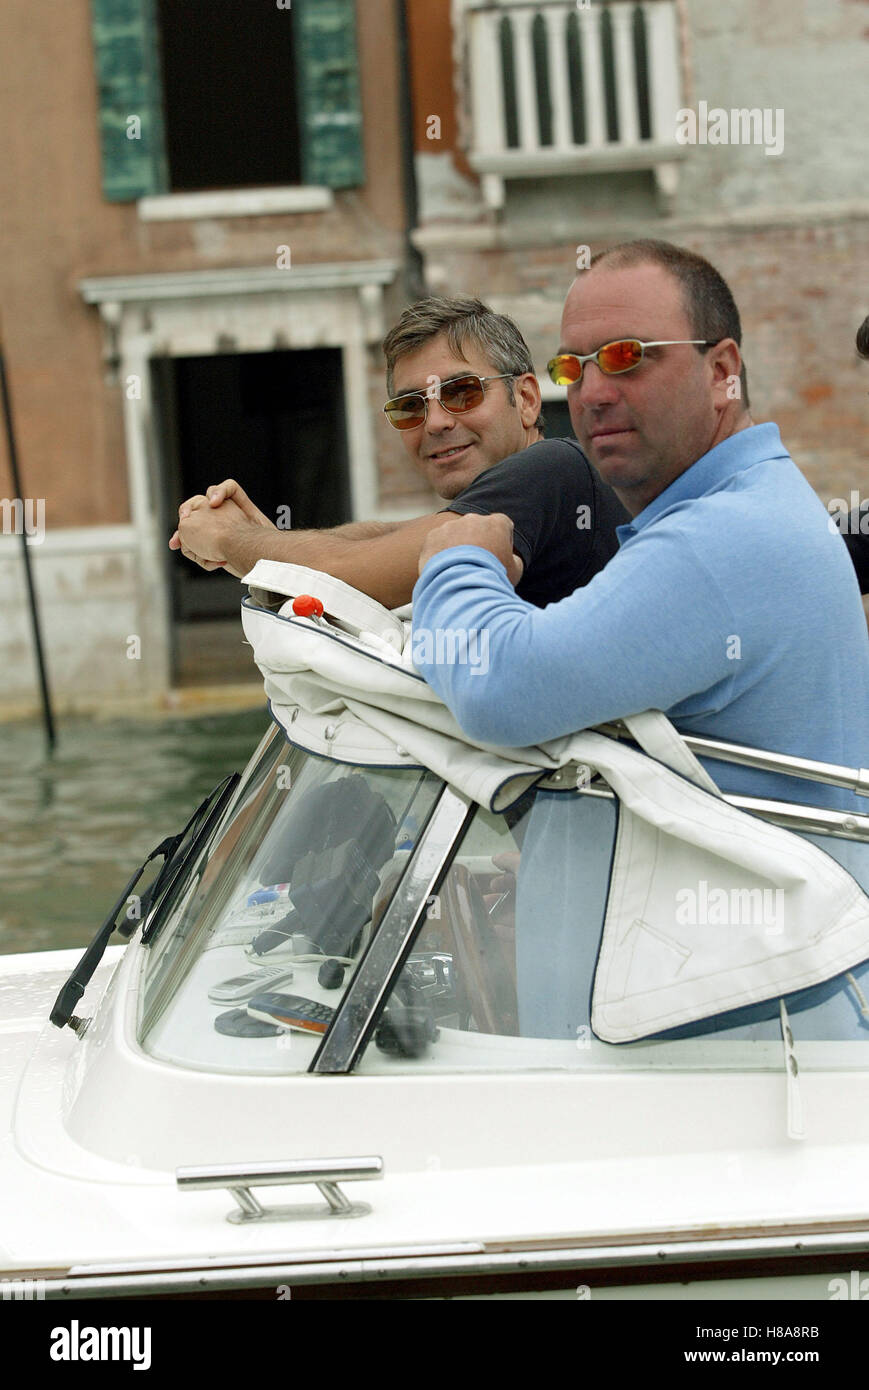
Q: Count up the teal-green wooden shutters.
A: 2